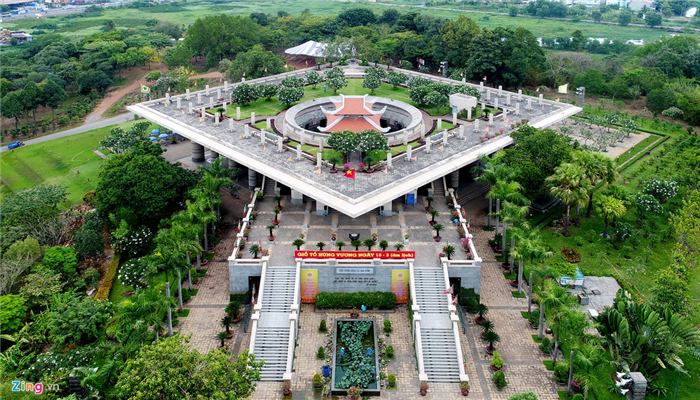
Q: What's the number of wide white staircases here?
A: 2